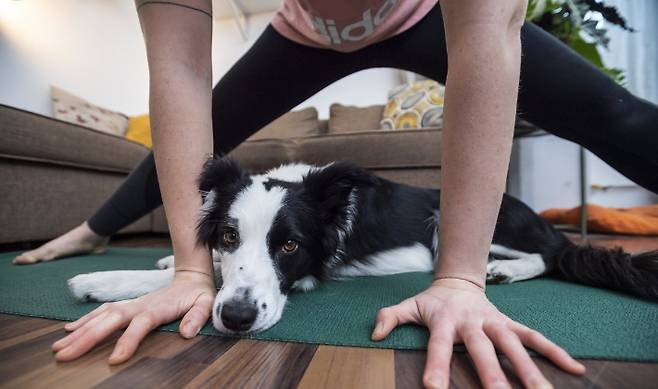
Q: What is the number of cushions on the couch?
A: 5